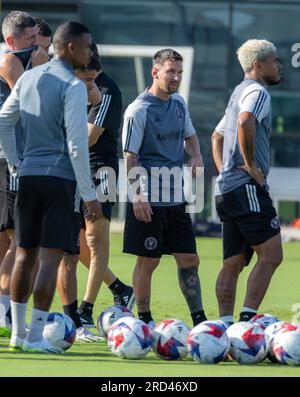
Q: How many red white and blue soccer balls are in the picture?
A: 9